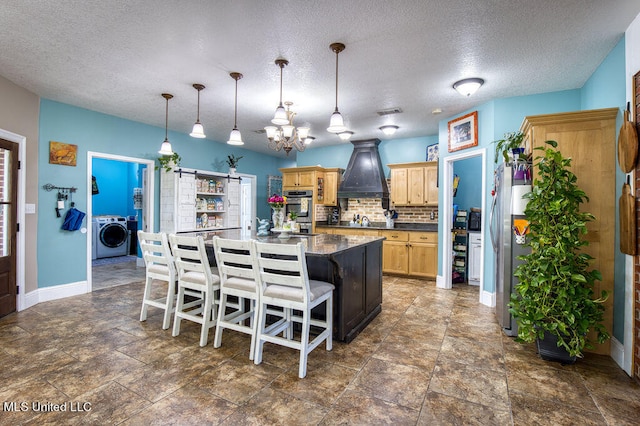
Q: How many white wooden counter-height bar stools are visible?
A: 4